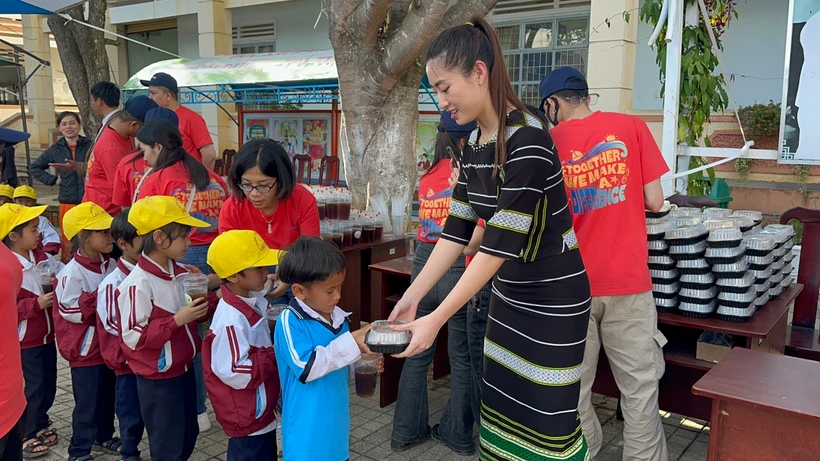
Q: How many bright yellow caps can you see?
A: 6